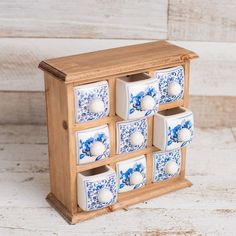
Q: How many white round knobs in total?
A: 9